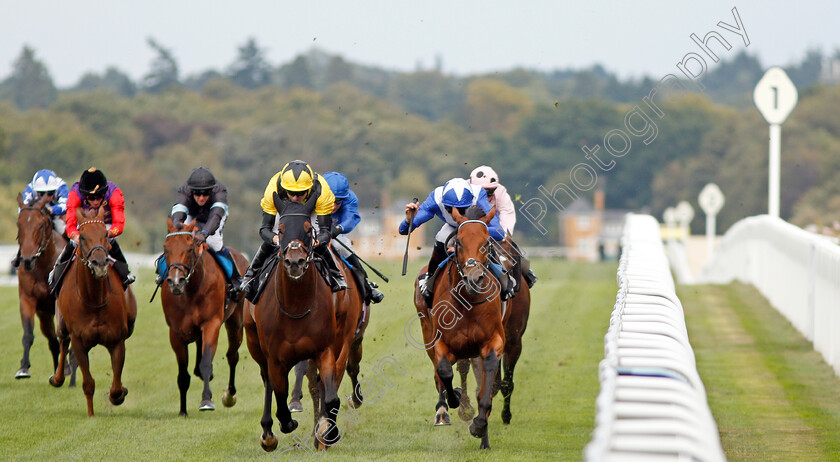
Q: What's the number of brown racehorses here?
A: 7